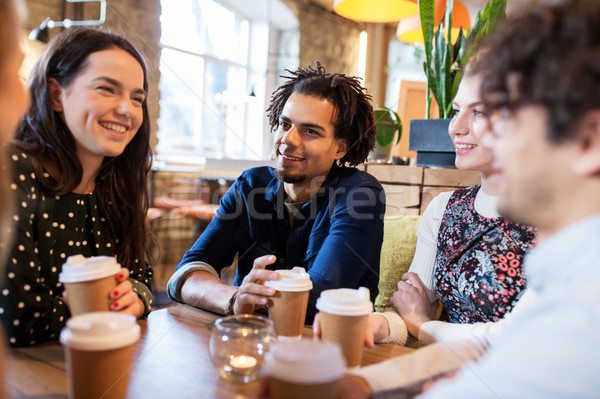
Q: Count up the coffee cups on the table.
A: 5